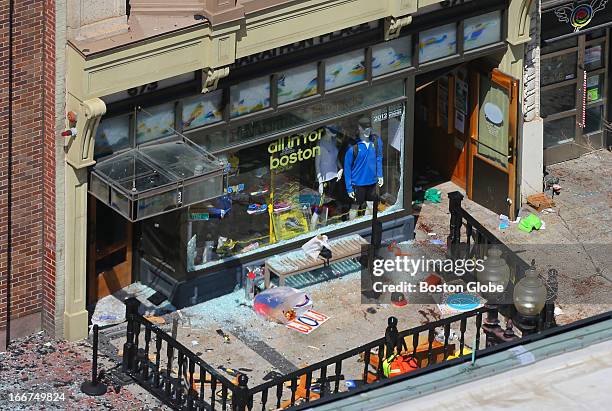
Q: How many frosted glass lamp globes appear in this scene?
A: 2